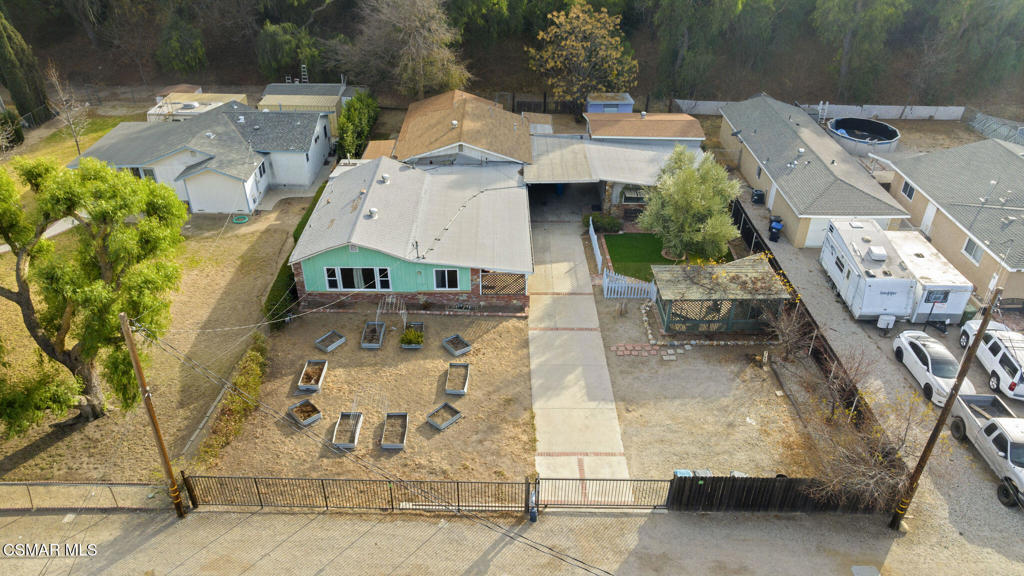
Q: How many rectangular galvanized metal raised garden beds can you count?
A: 10